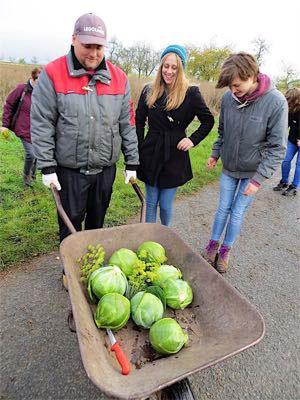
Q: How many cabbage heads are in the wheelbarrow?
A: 8